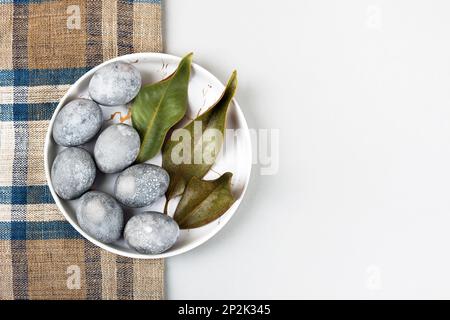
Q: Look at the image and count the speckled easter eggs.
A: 7